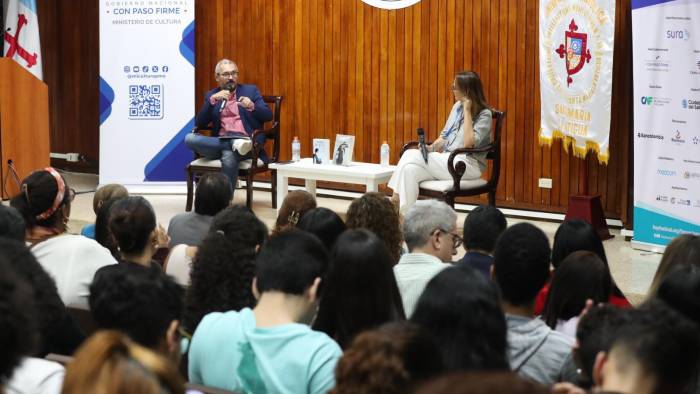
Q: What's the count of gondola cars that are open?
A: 0